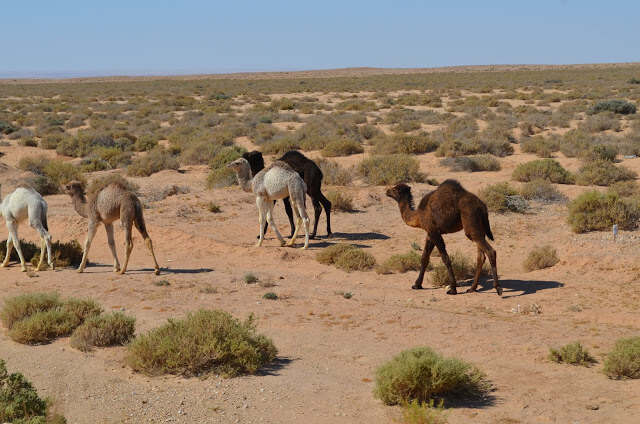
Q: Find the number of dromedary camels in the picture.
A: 5